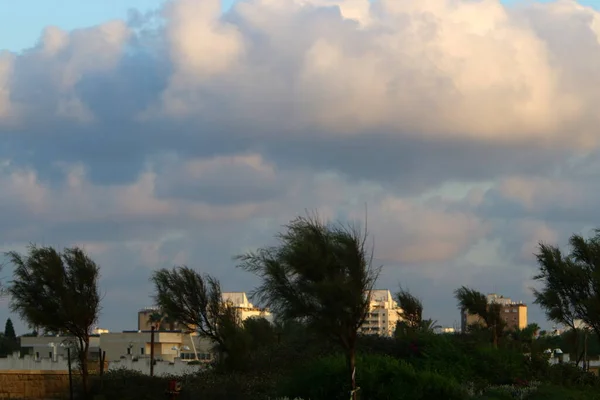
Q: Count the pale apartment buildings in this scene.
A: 2